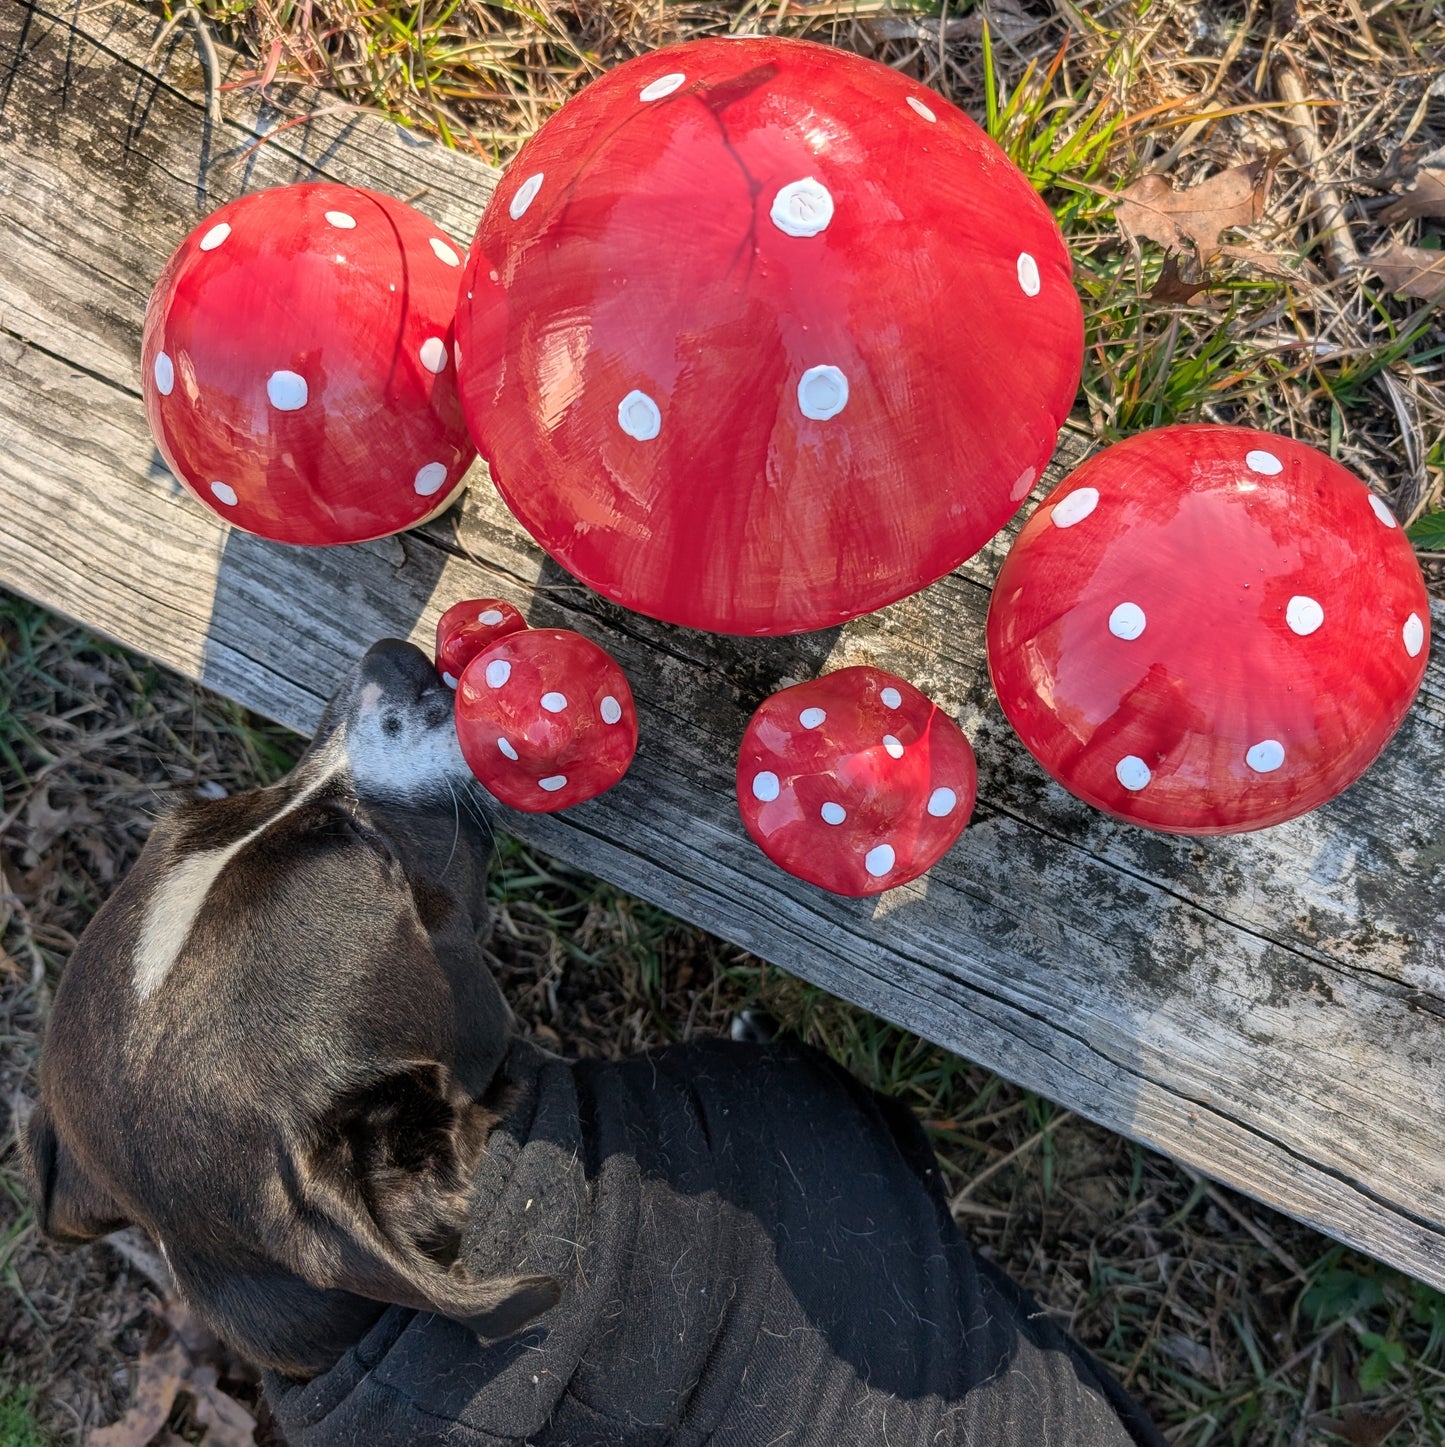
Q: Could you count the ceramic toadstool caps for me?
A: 6